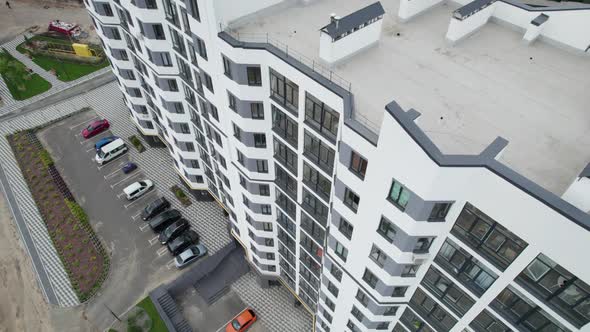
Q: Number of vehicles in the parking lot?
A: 11